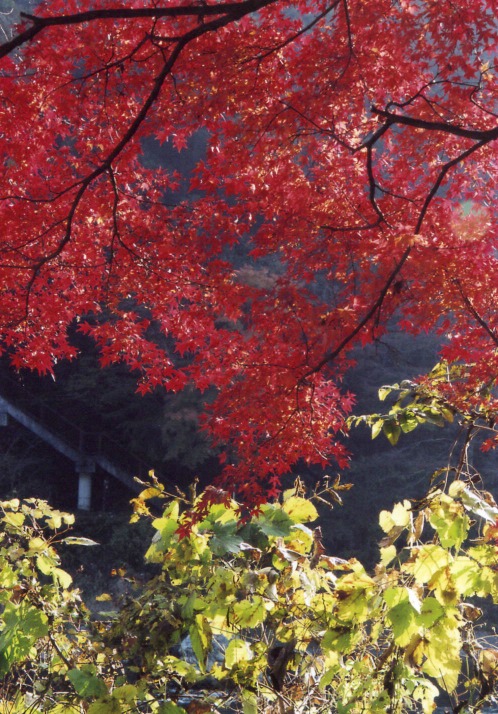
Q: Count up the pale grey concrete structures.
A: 1